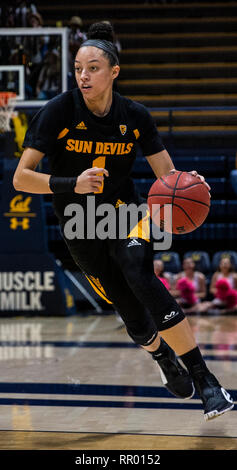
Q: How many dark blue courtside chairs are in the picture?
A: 3